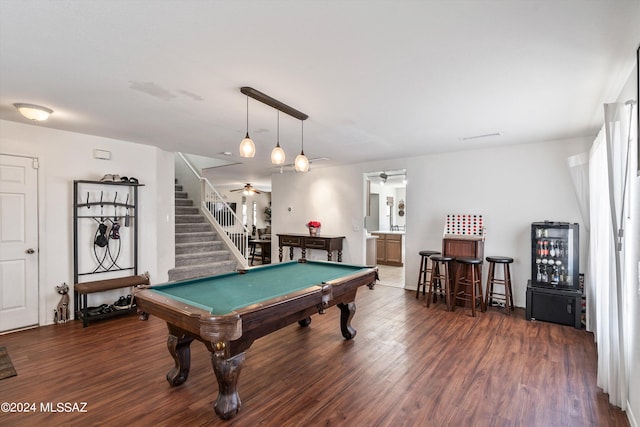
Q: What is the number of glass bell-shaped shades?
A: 3